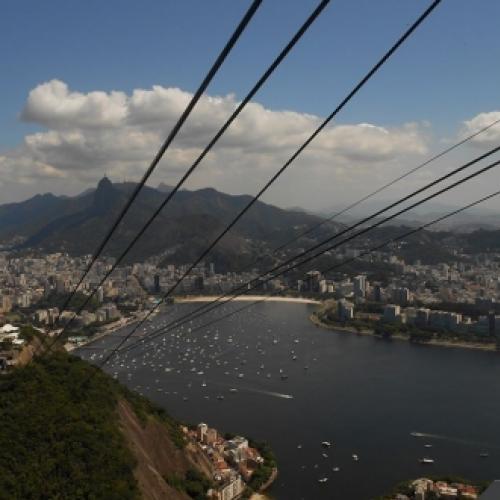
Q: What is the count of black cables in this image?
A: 7